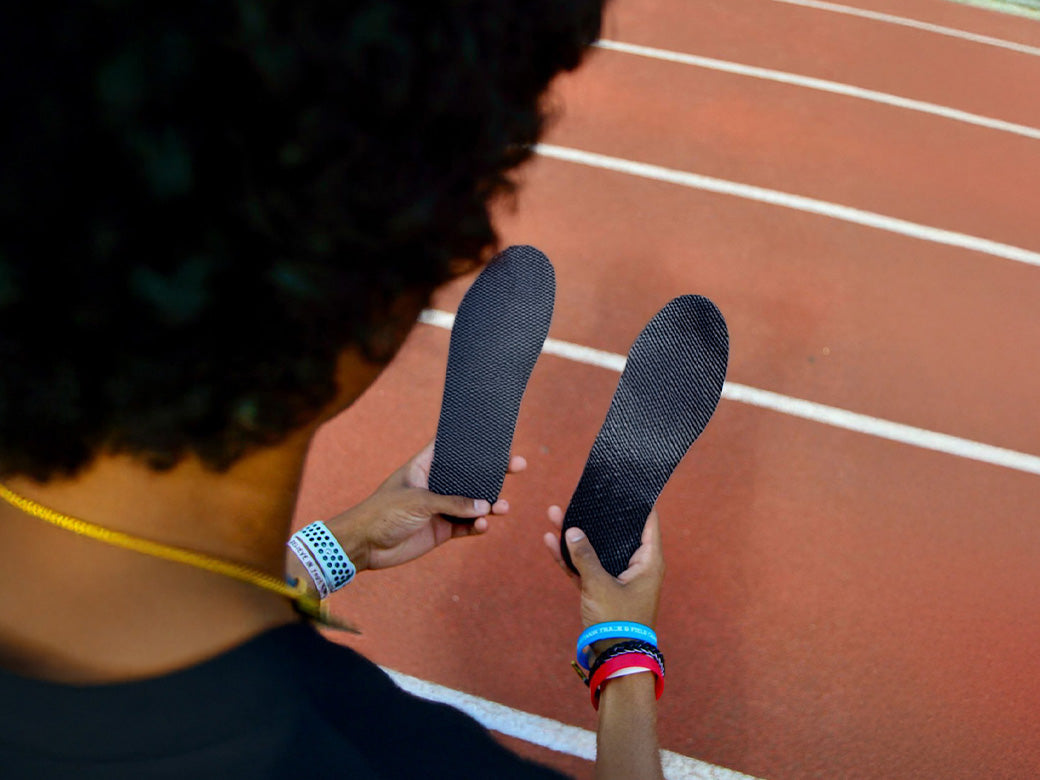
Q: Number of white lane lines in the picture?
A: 5